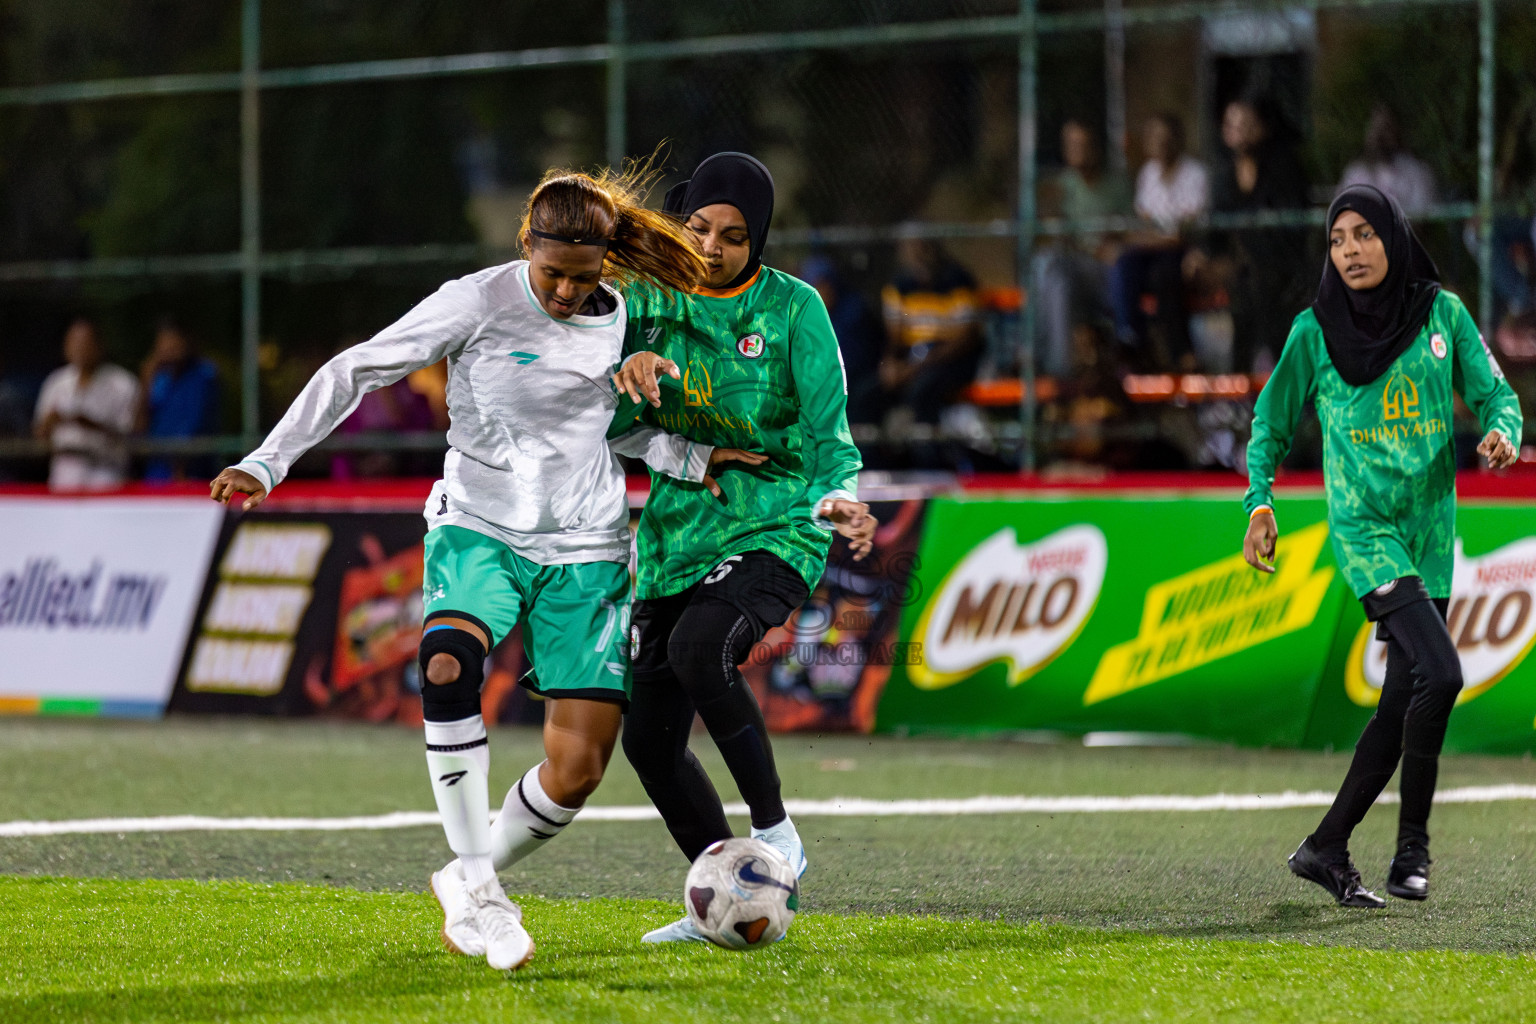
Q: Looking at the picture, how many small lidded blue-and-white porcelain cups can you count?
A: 0